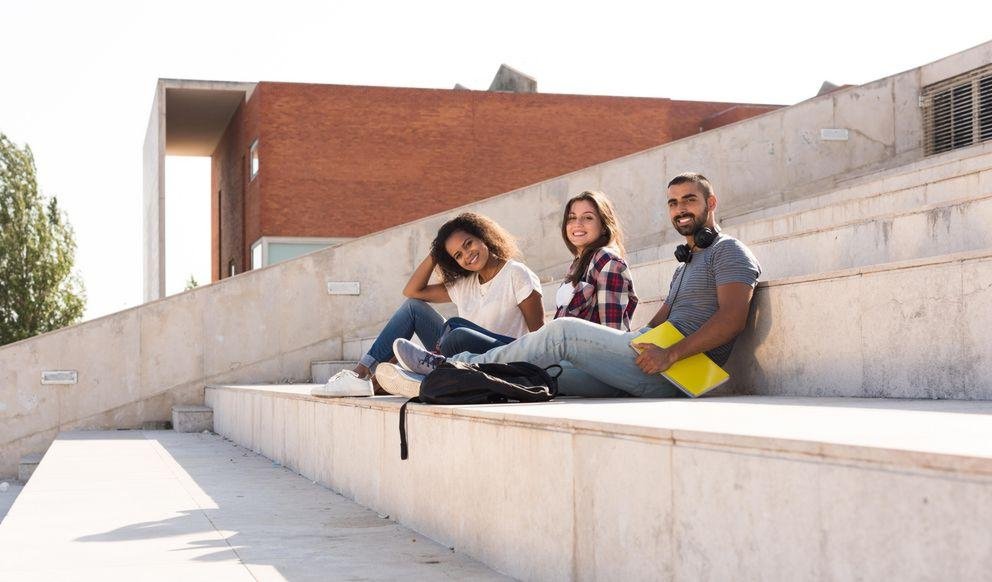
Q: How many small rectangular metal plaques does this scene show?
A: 3